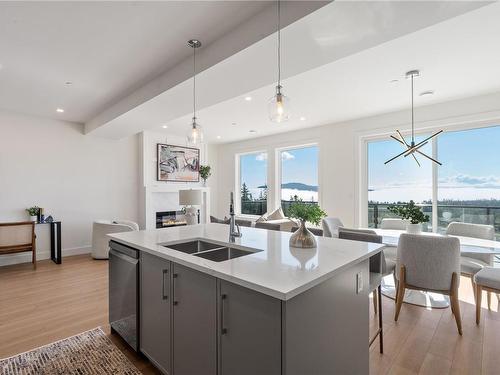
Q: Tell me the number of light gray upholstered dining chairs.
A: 6